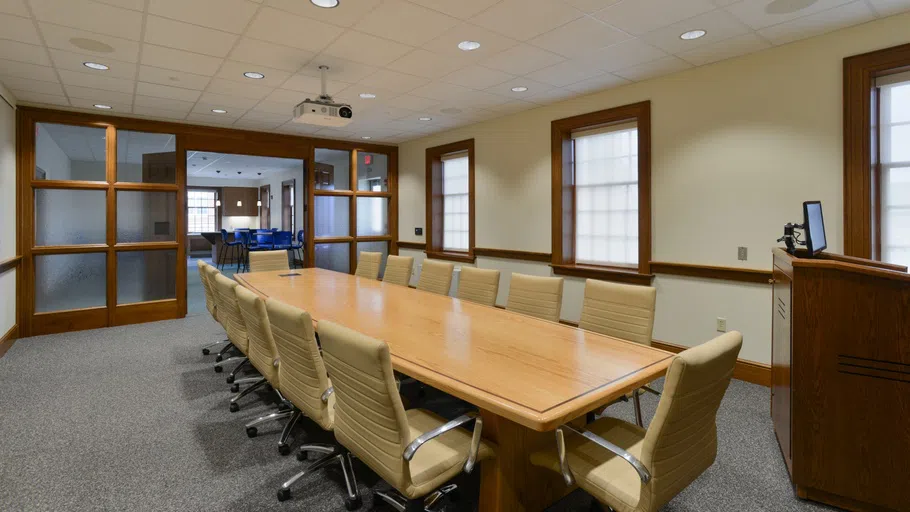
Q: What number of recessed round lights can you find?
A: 11